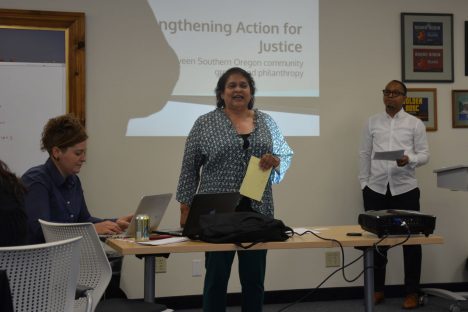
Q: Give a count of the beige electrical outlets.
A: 2